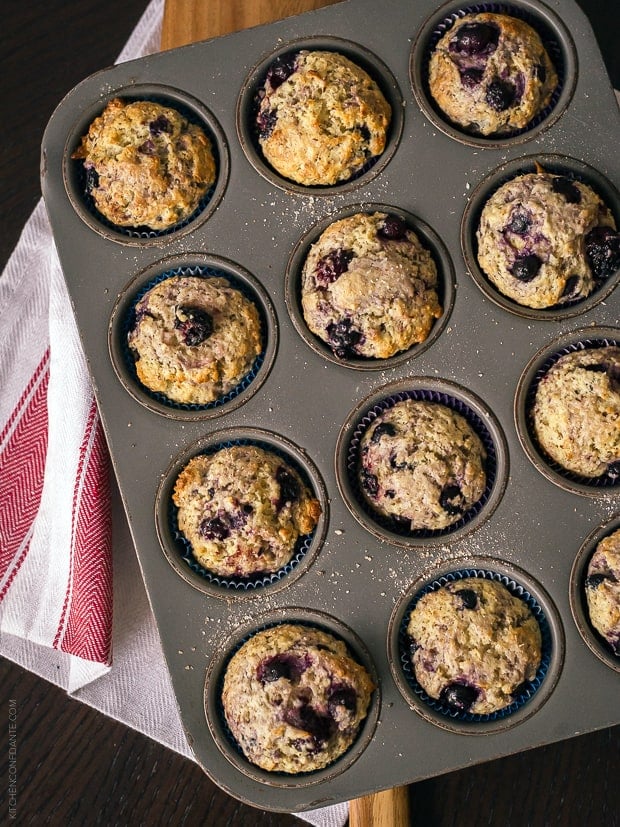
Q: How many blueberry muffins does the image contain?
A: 12